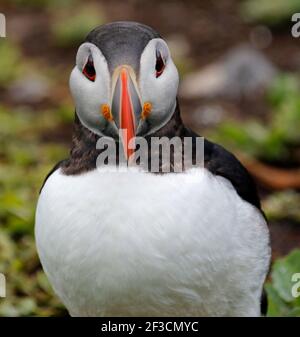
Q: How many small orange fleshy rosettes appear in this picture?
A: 2